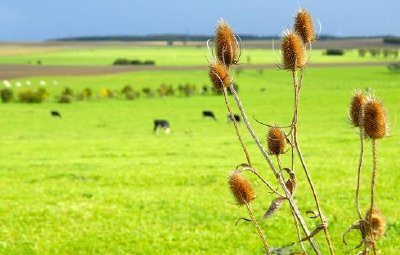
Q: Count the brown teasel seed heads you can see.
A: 9